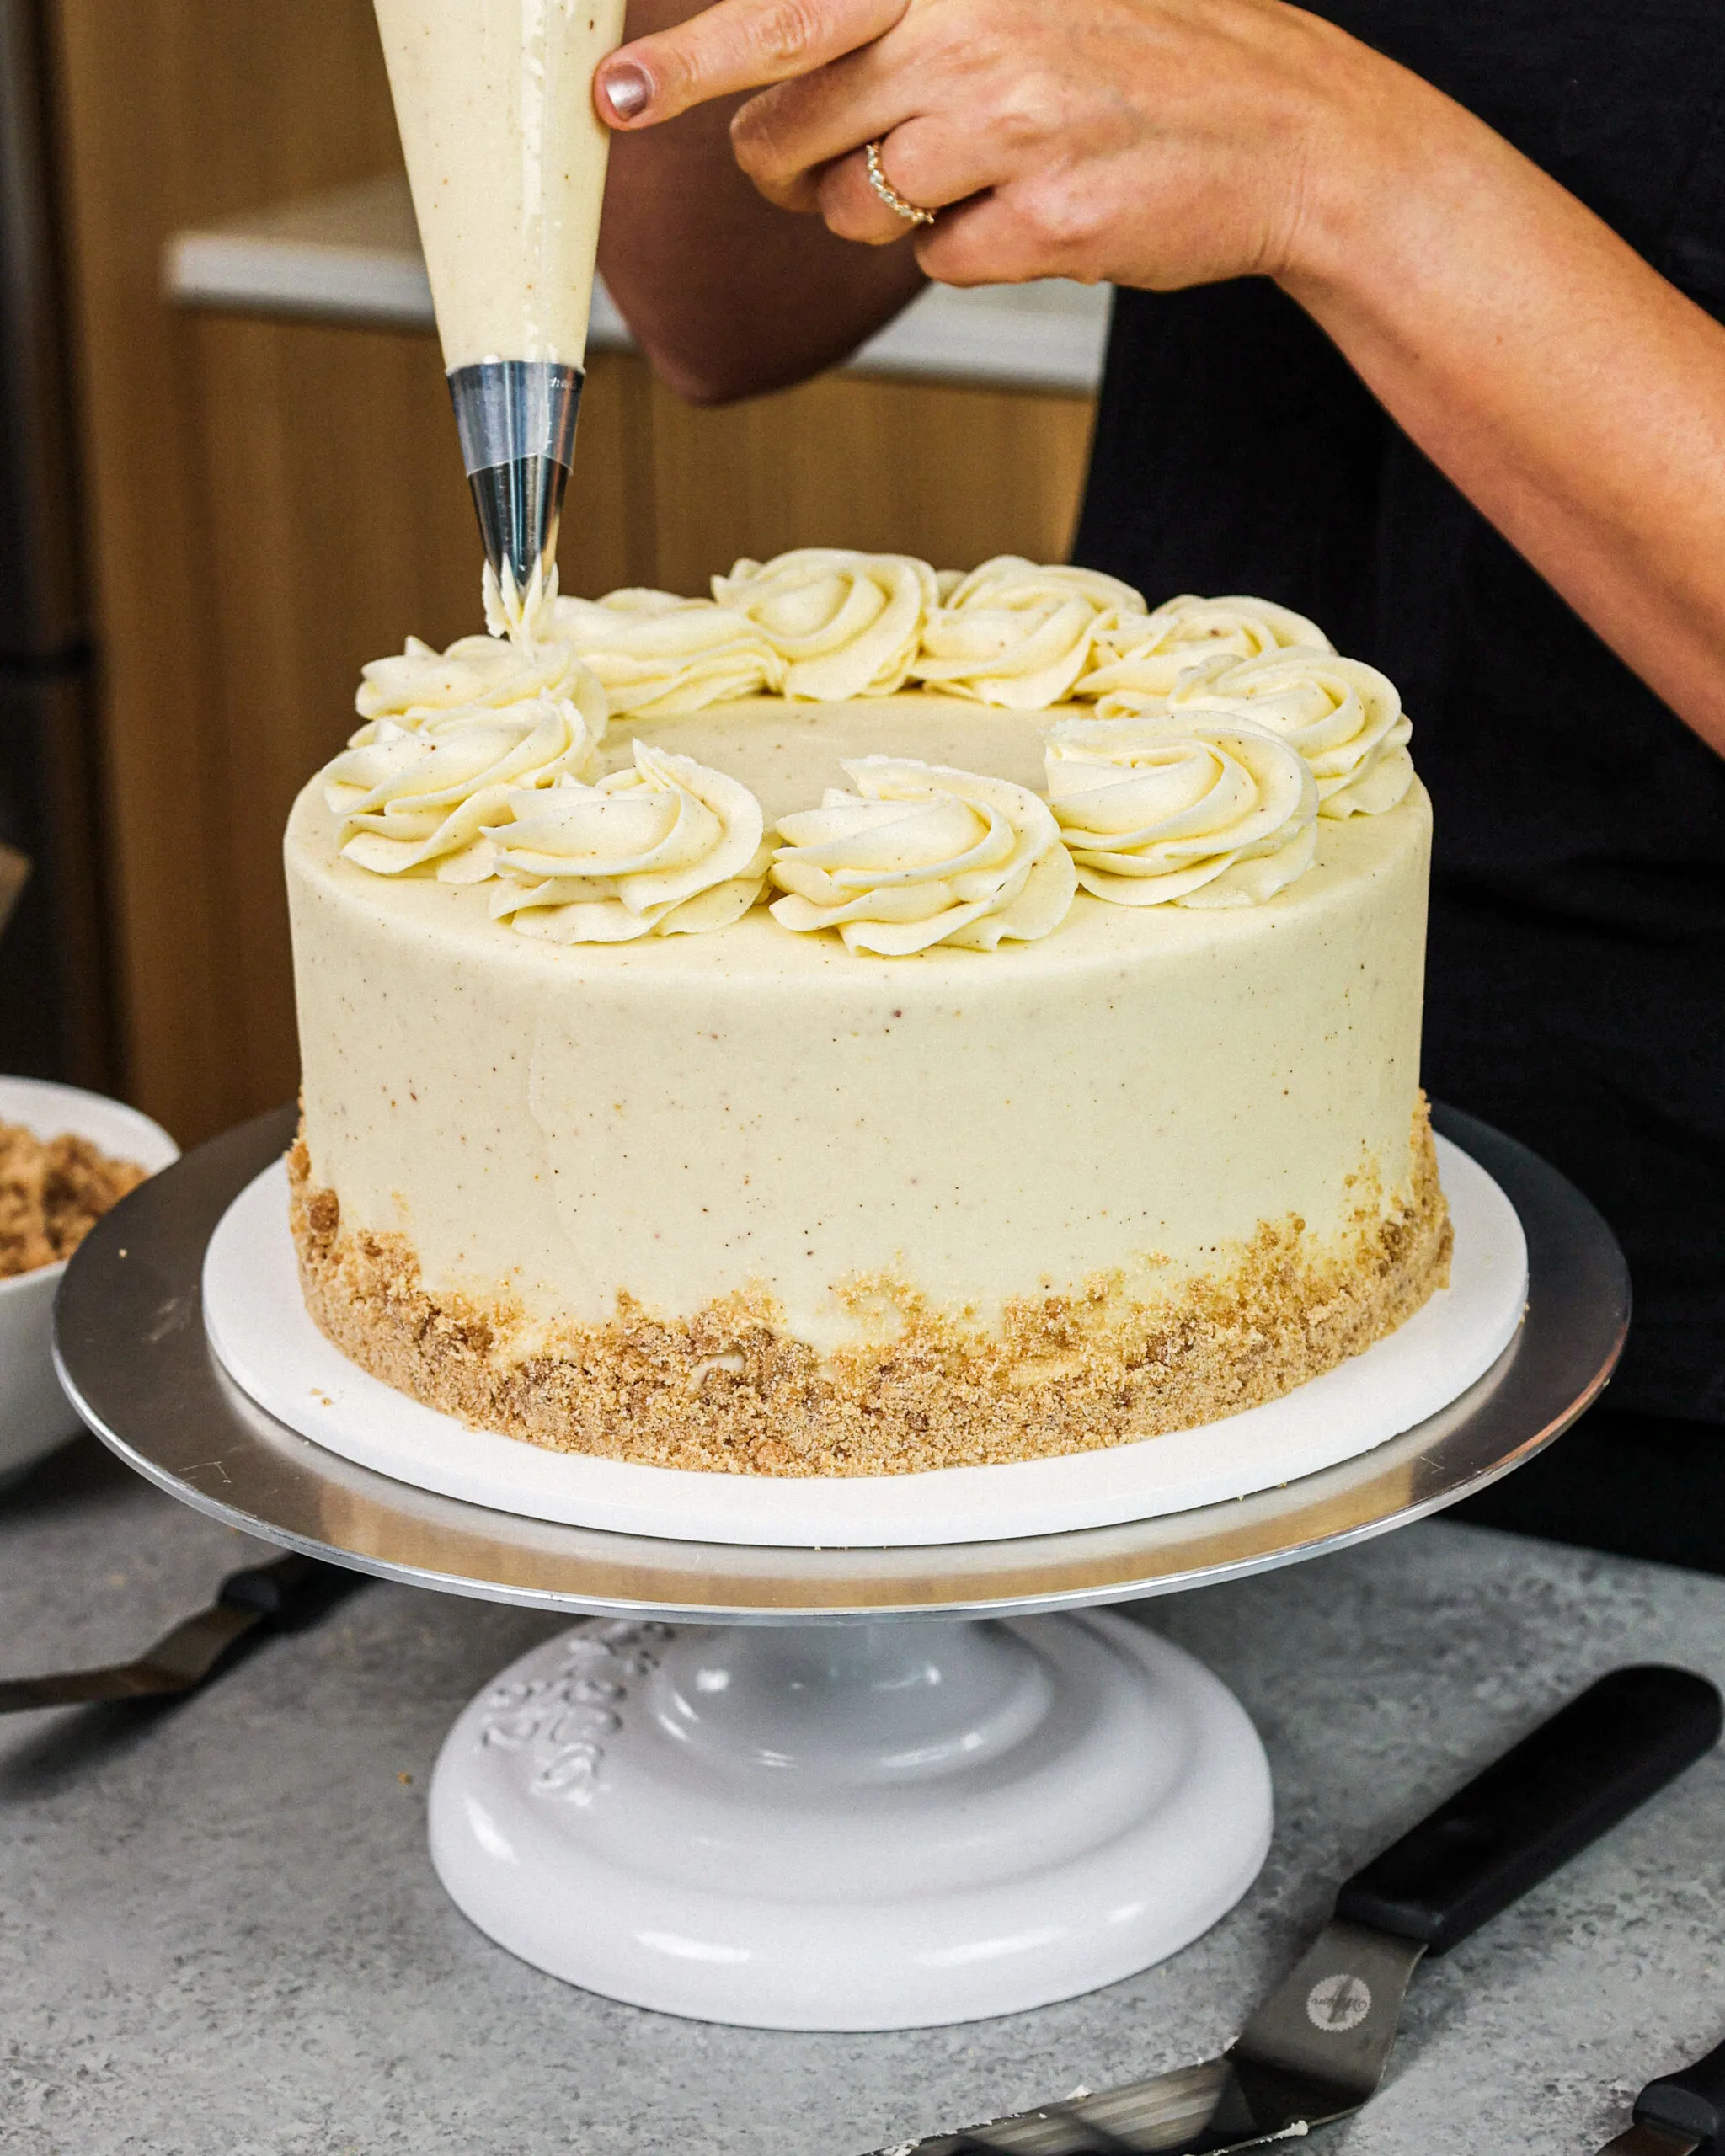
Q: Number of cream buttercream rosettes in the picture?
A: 10